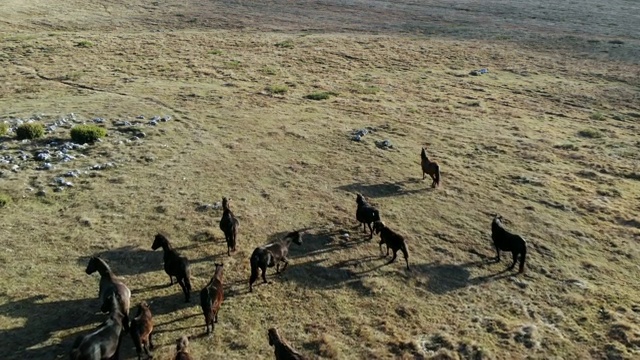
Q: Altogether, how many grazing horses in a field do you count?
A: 13